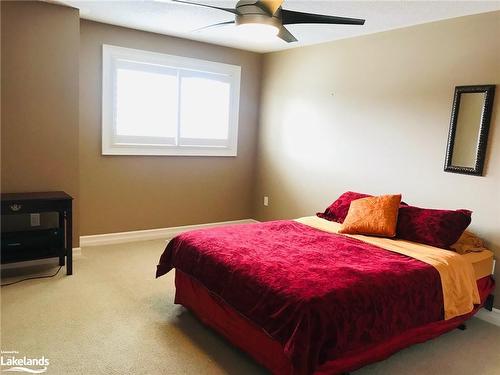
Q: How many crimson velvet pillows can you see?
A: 2